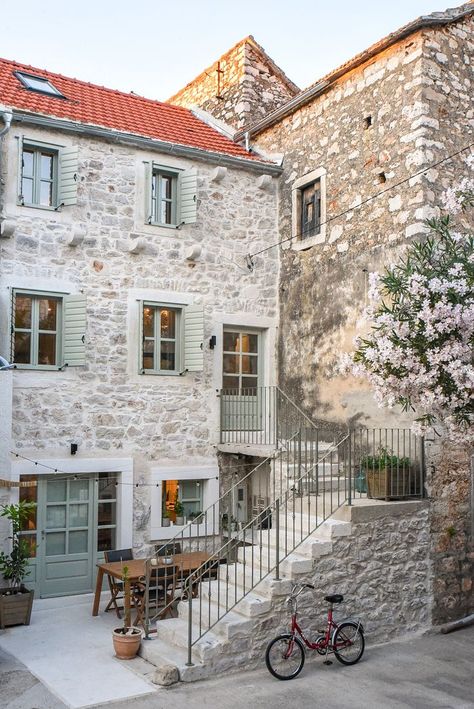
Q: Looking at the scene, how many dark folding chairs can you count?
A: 4